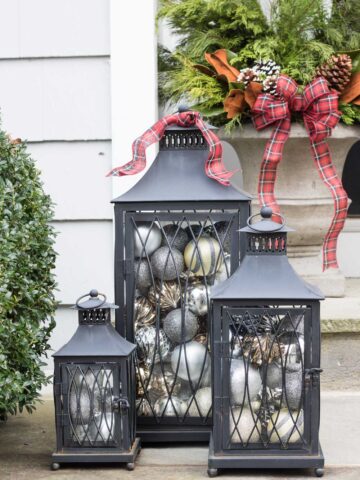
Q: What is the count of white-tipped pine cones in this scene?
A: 3